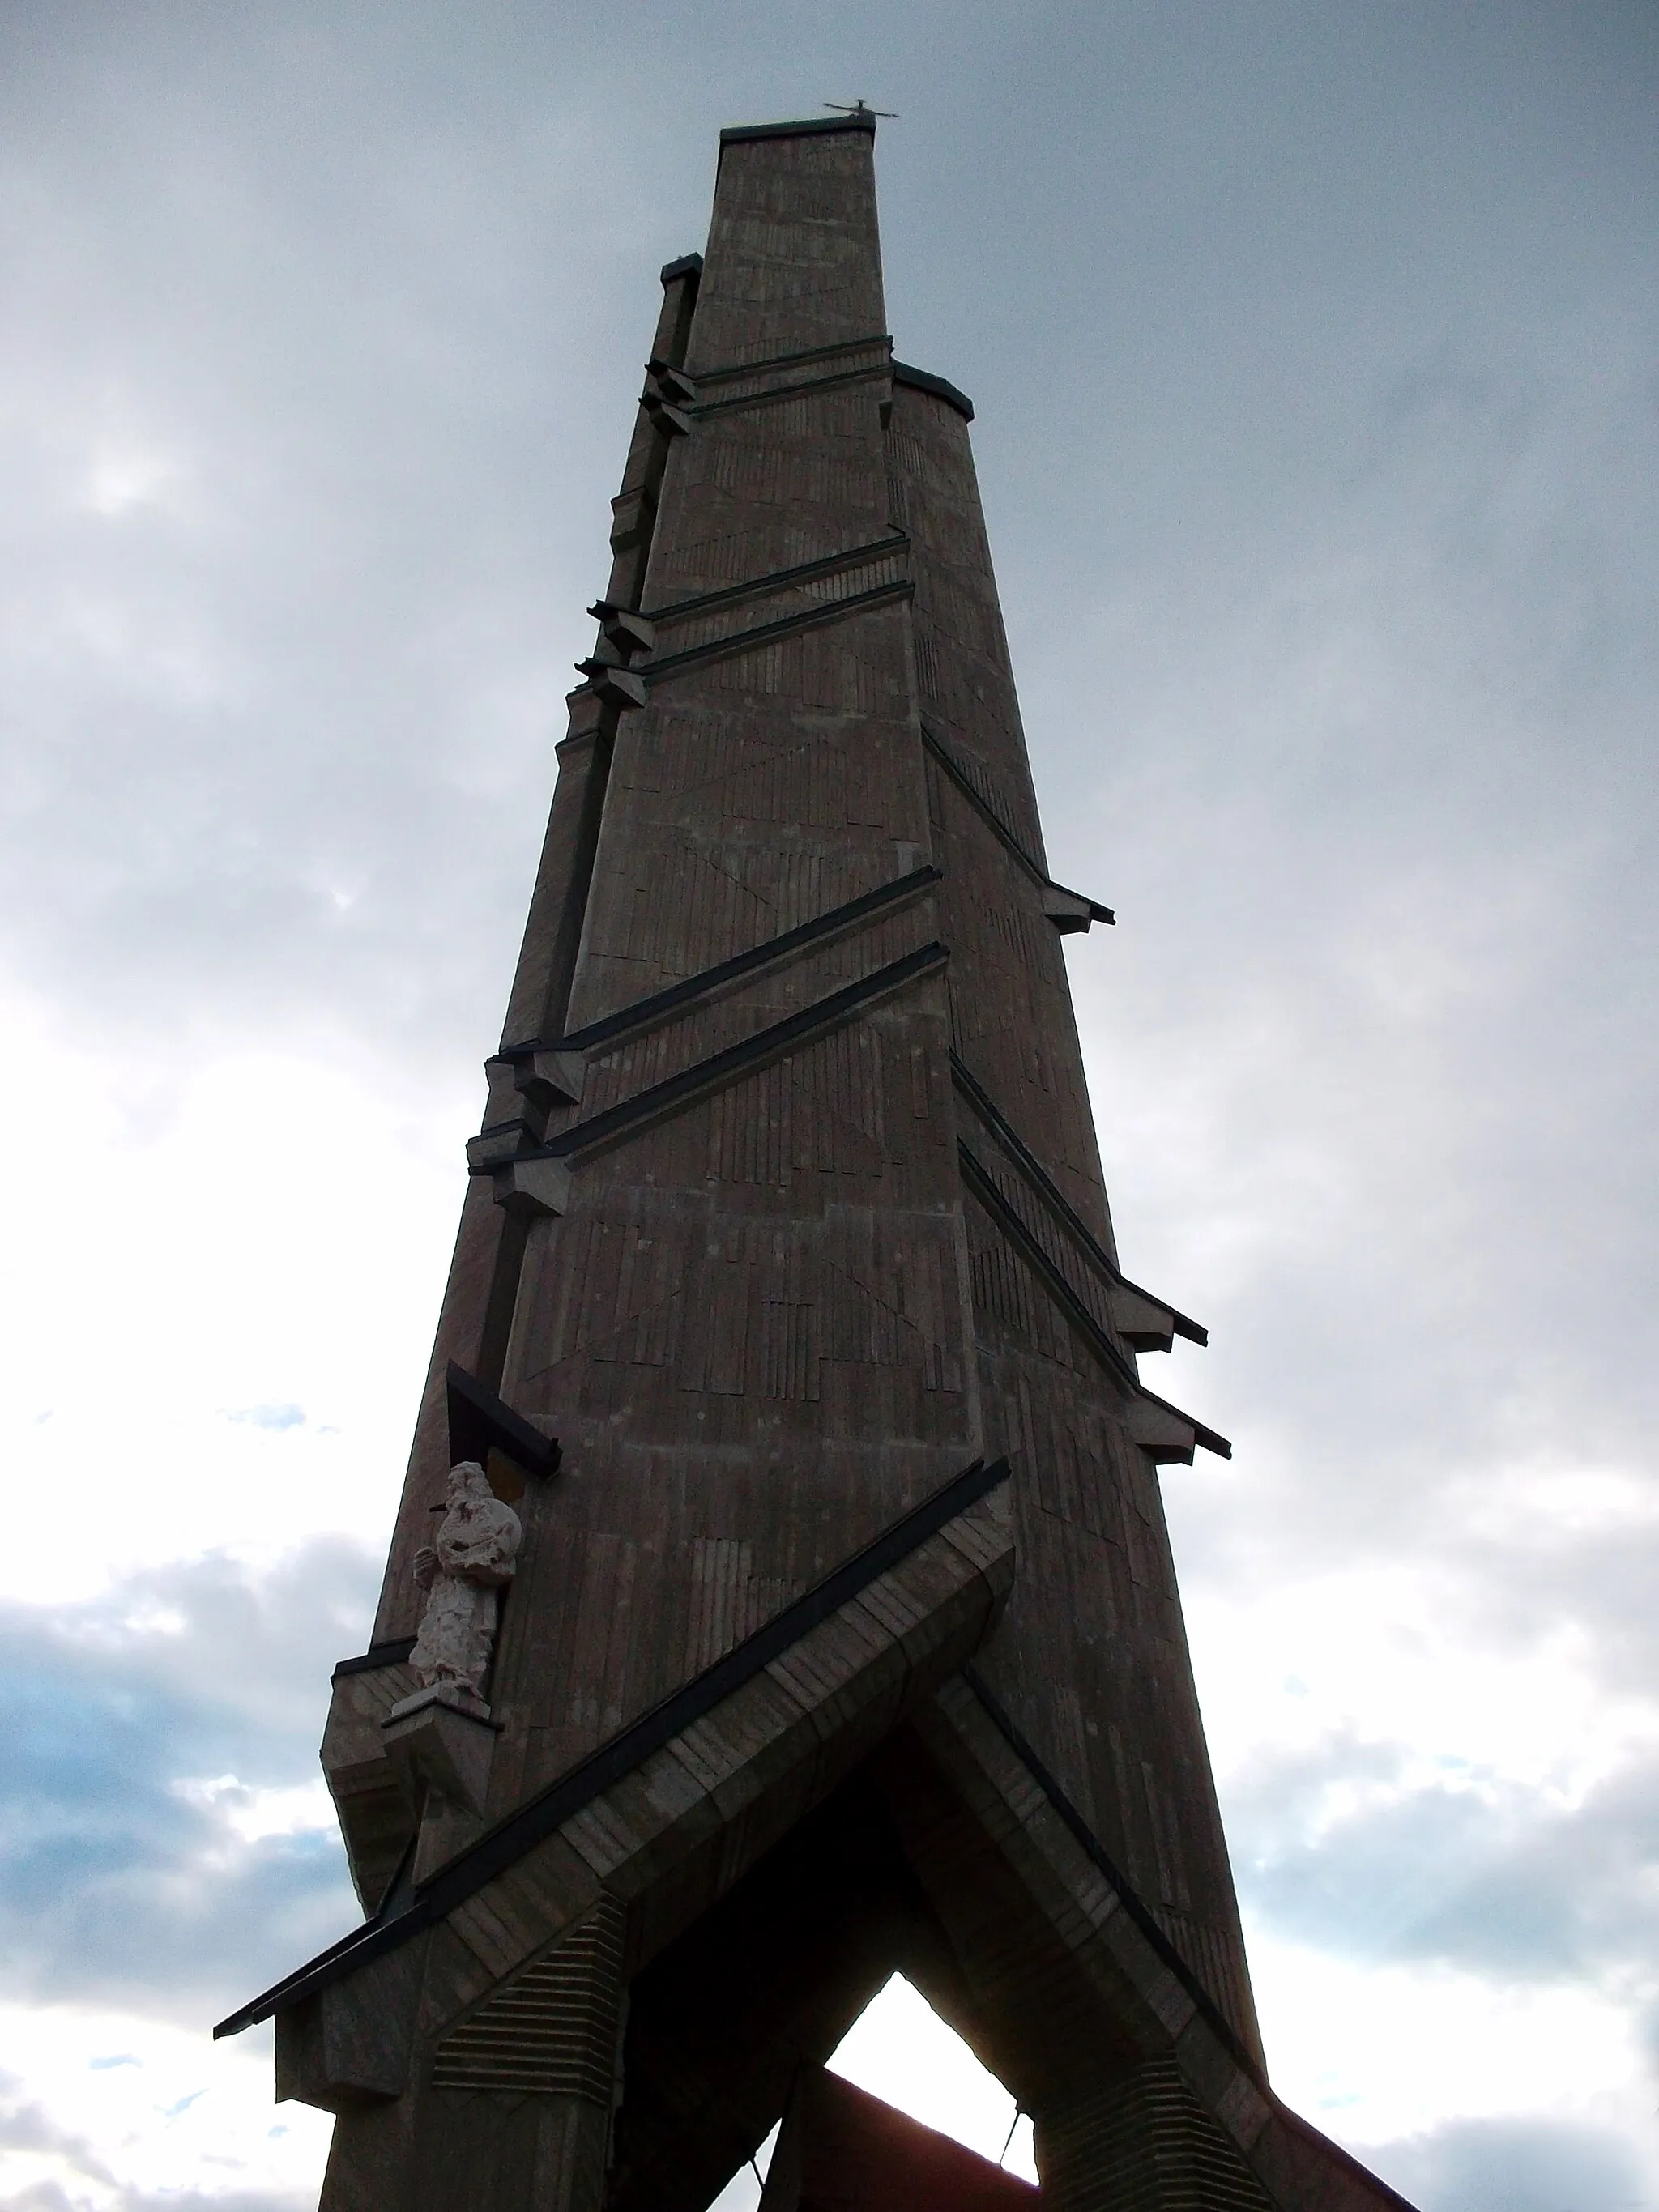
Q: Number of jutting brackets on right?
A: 3